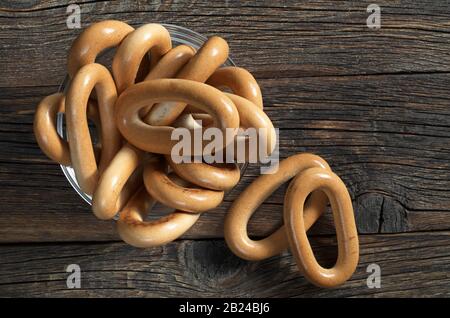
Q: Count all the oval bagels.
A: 15